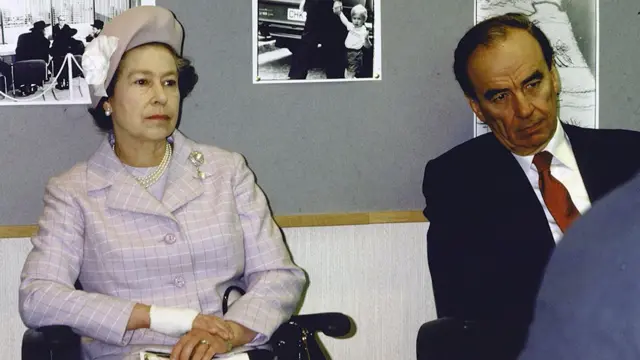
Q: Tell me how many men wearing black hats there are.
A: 3